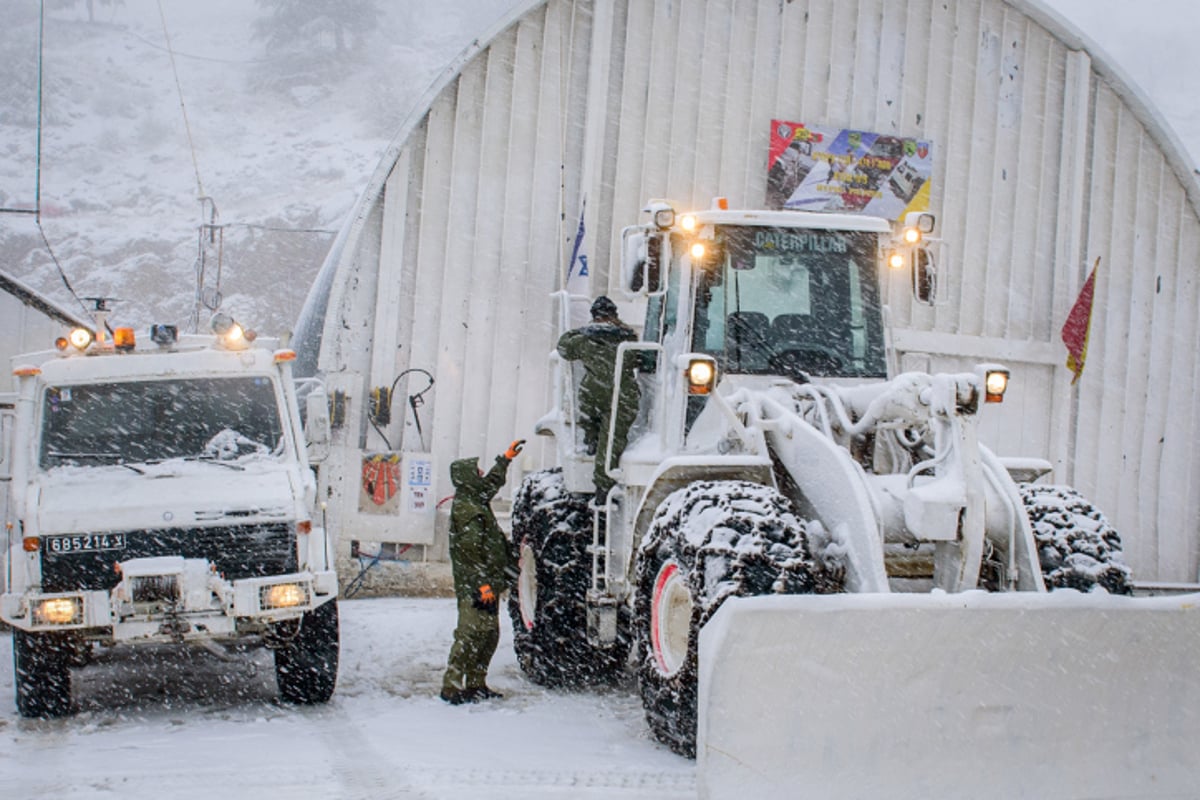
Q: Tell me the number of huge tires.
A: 3